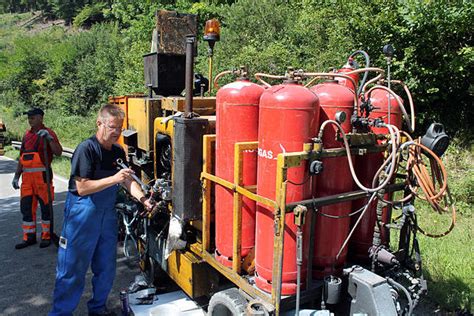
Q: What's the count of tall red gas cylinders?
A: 4